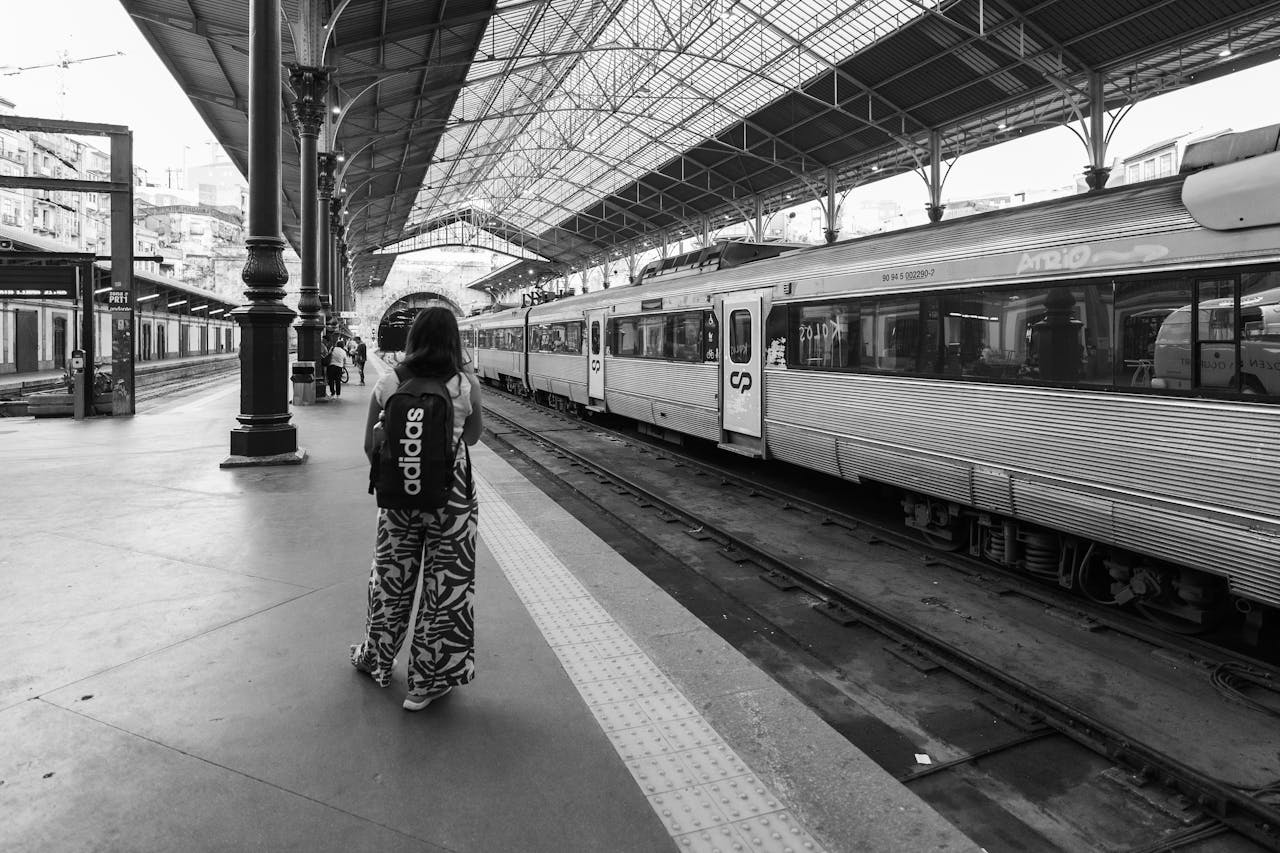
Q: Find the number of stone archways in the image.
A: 1